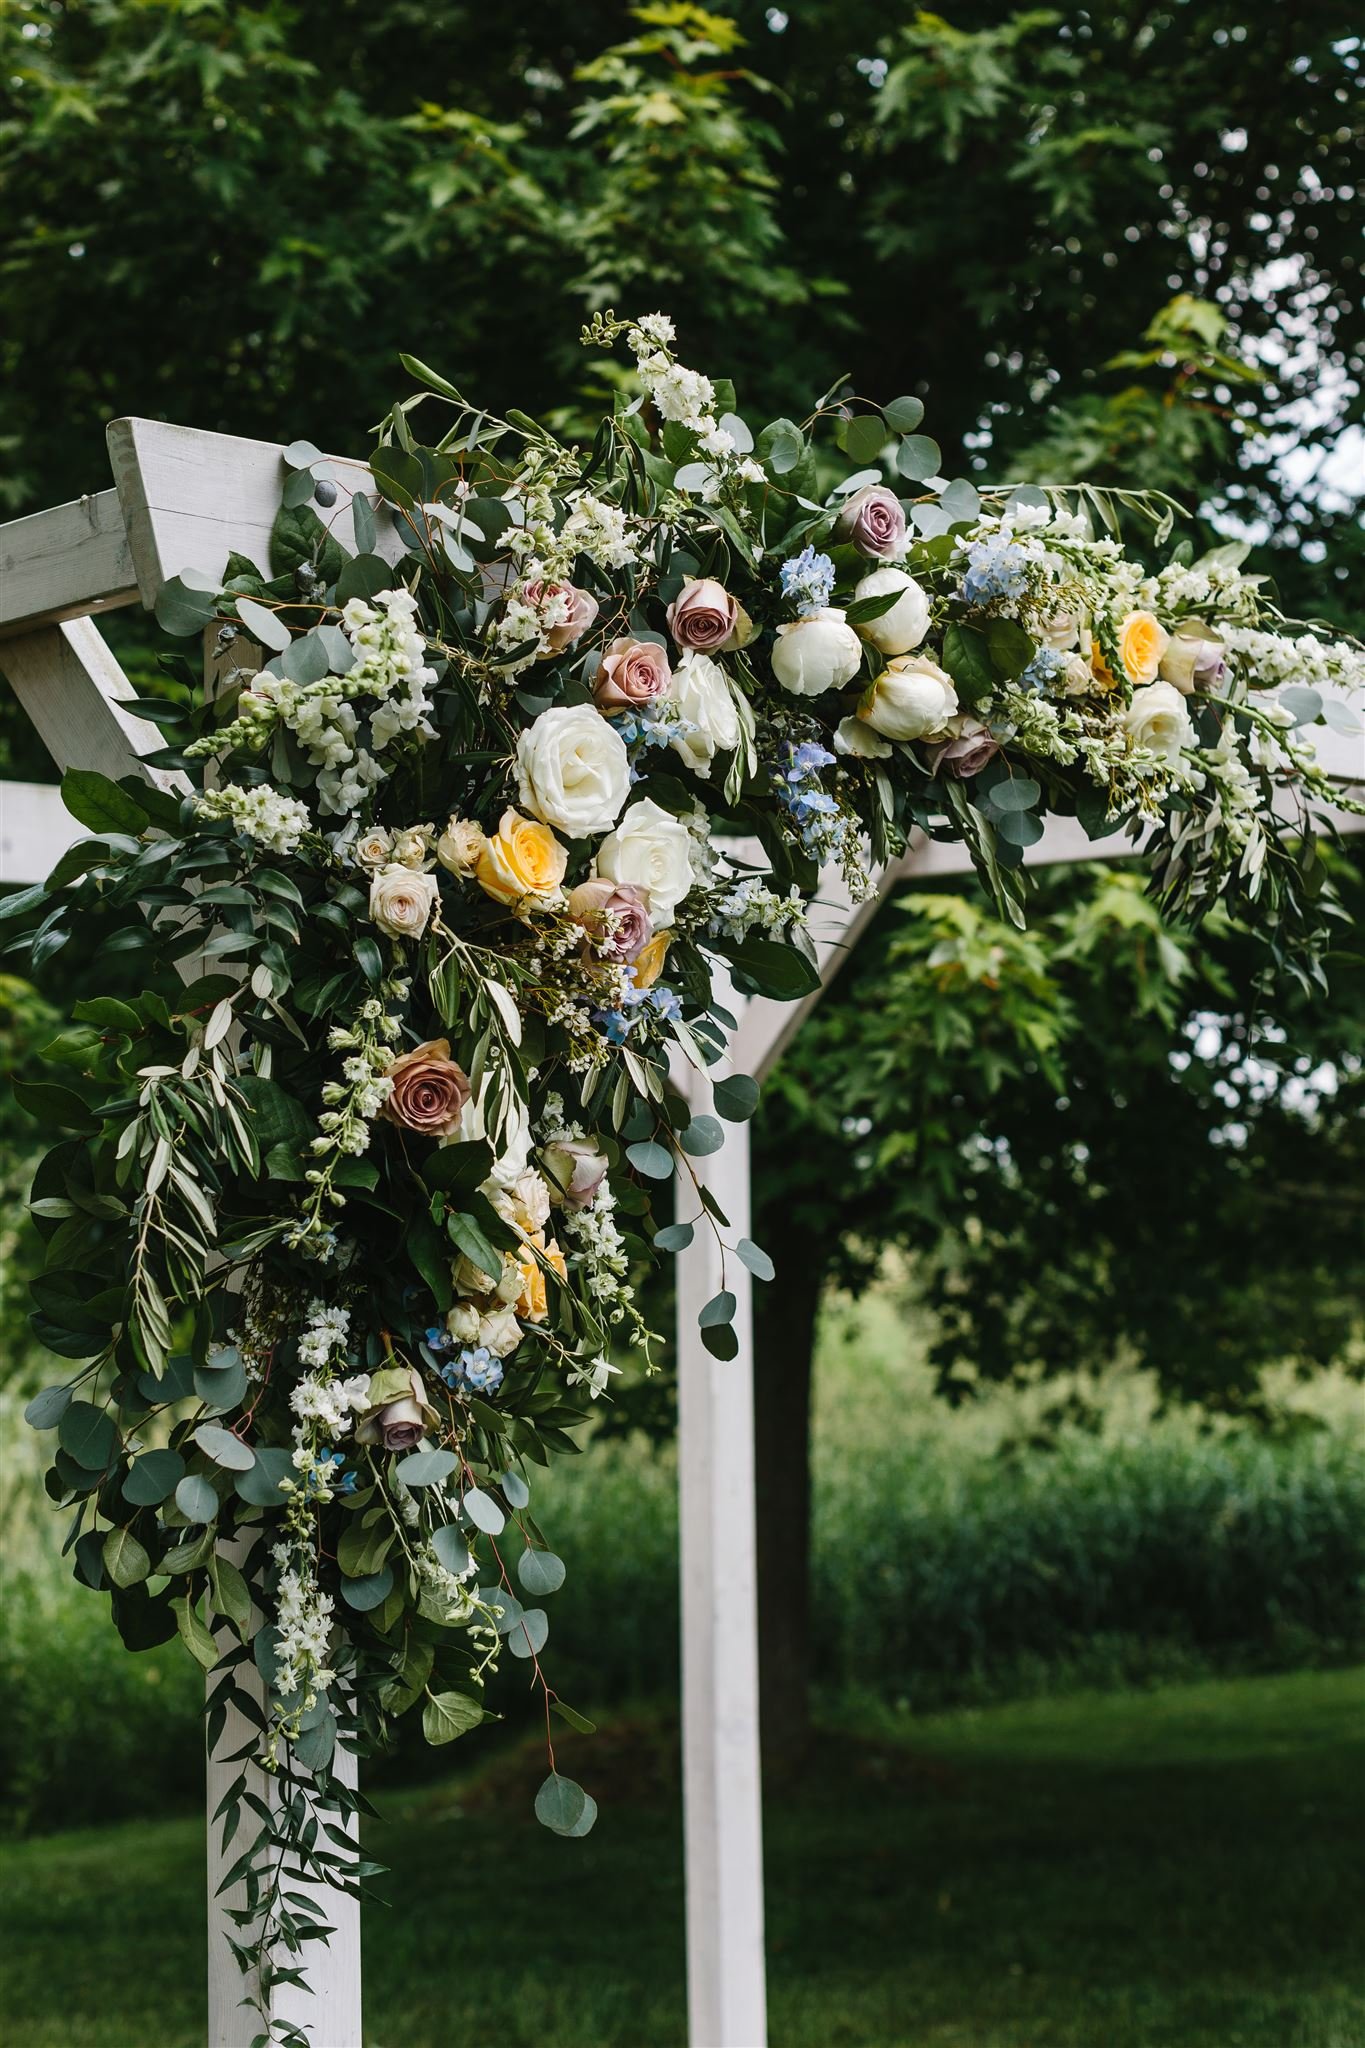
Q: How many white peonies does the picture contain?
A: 3